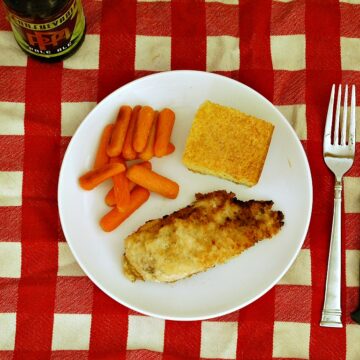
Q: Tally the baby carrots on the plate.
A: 12